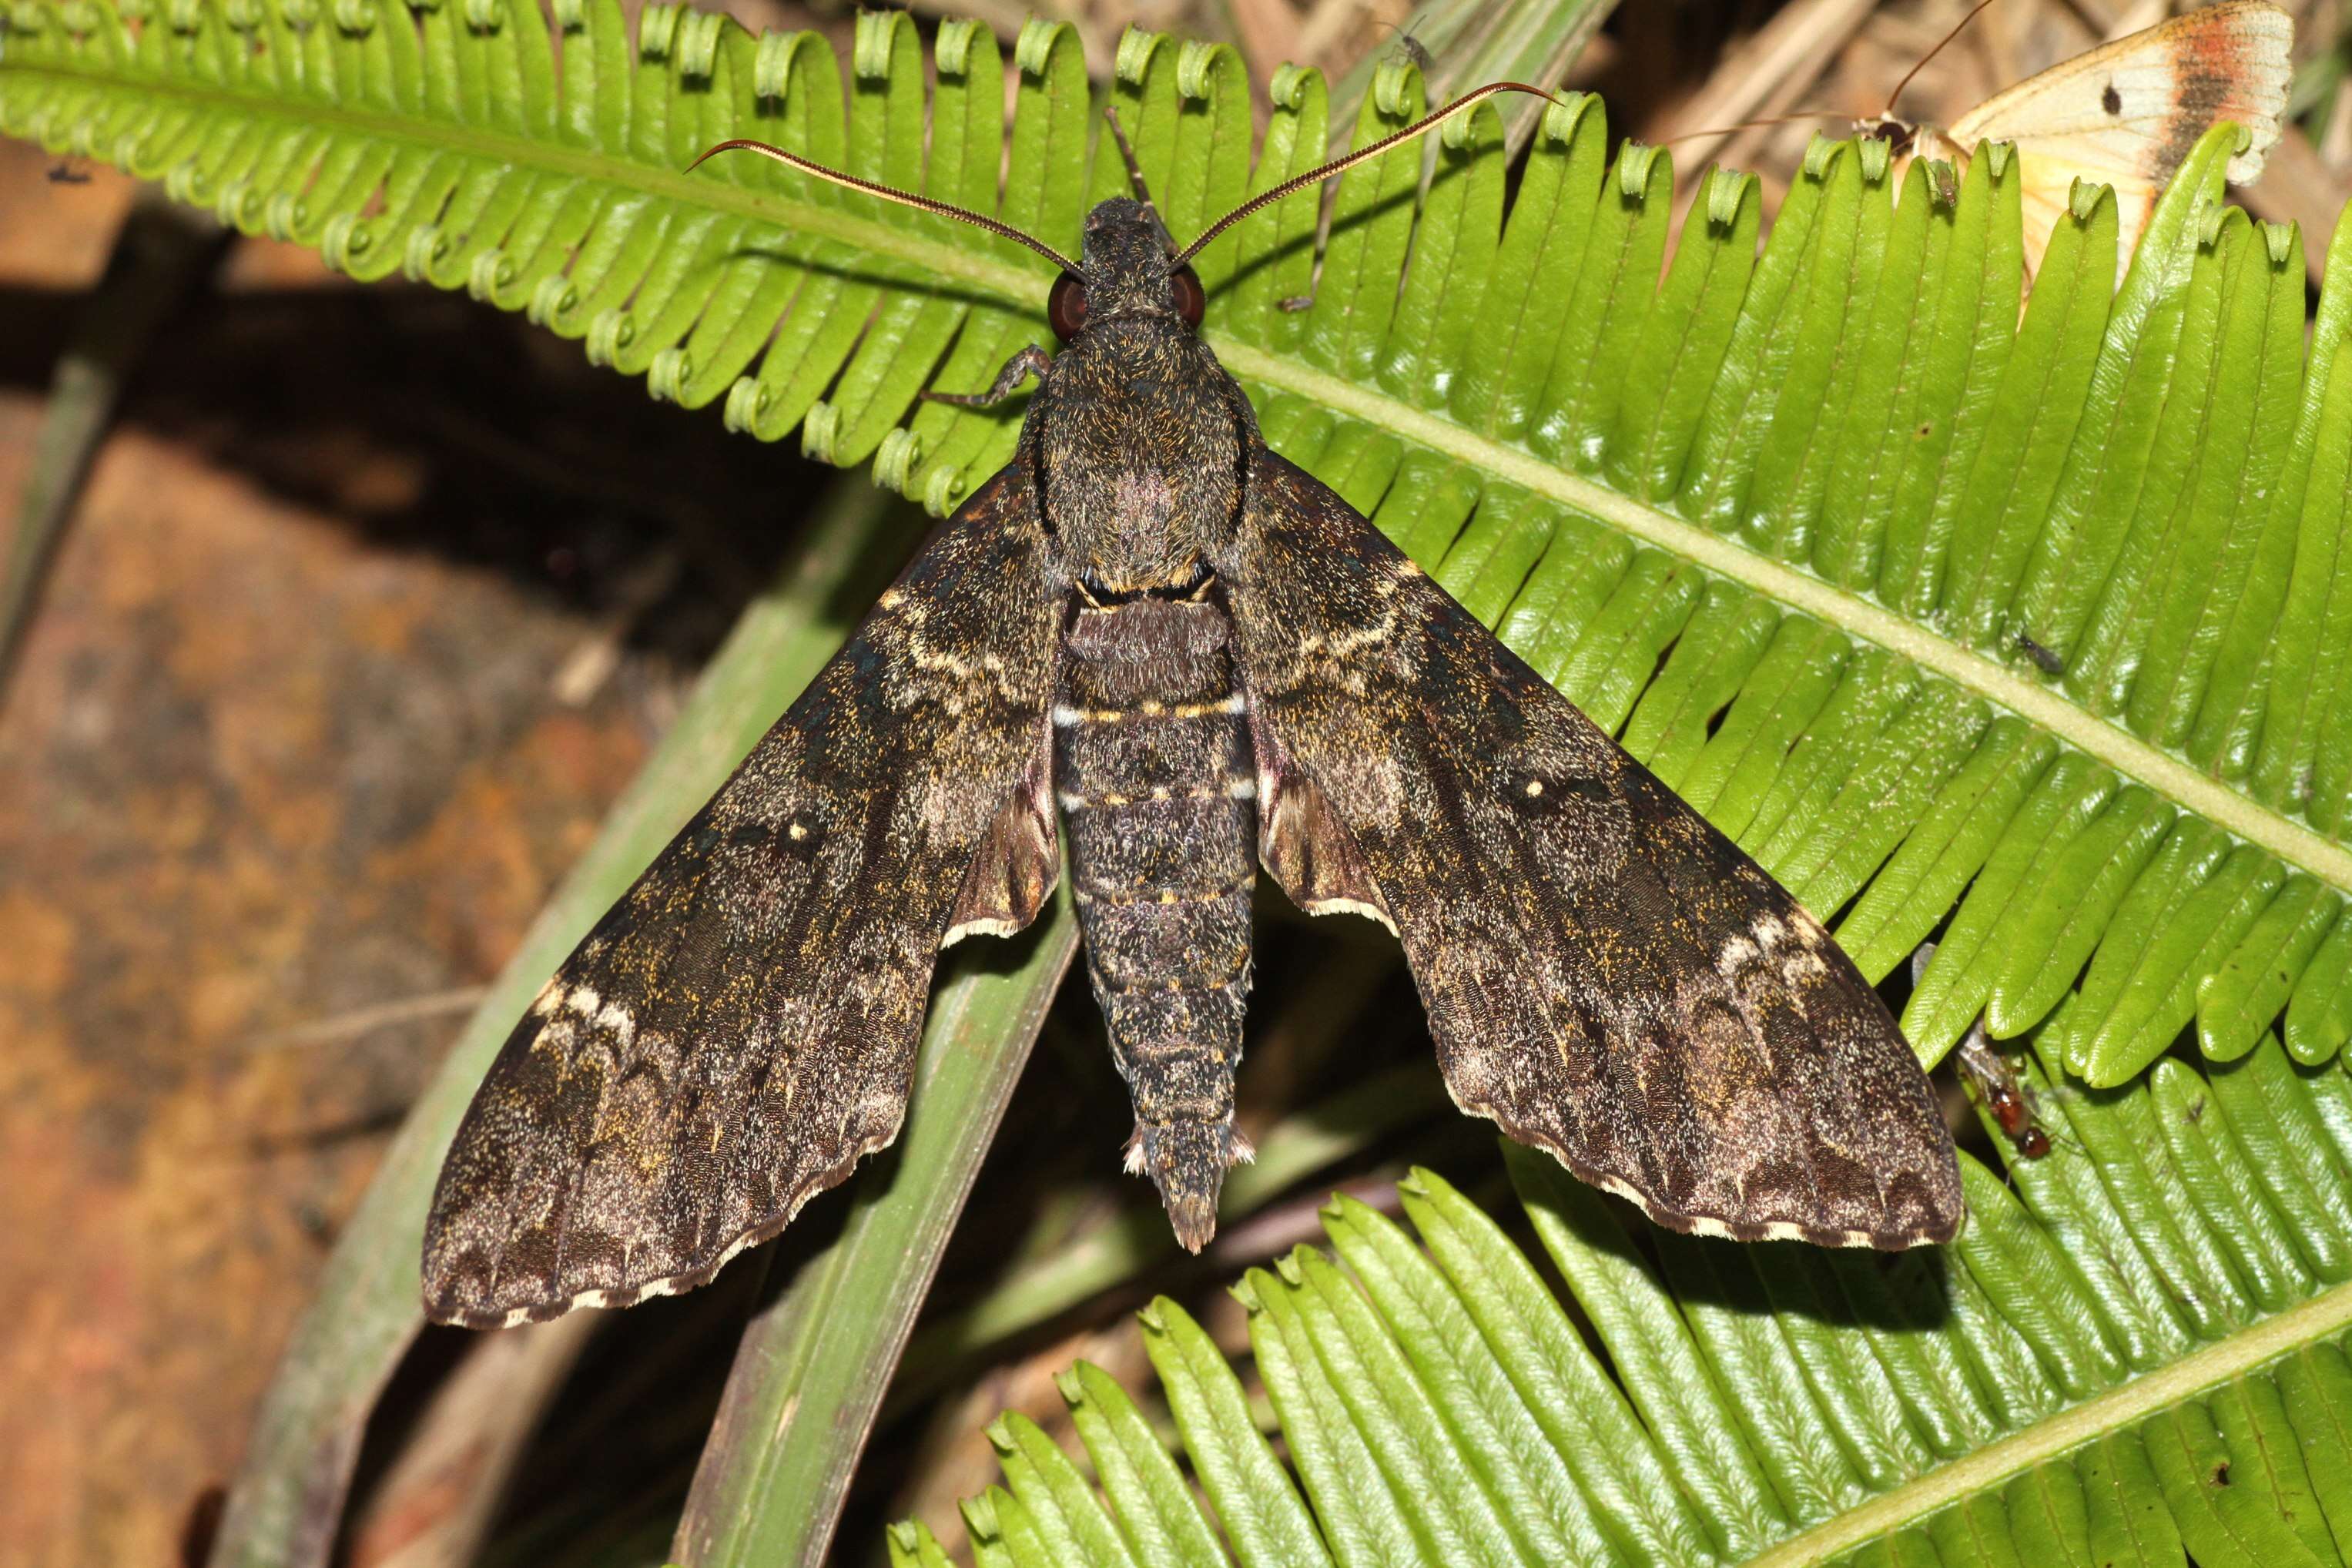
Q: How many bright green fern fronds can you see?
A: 2